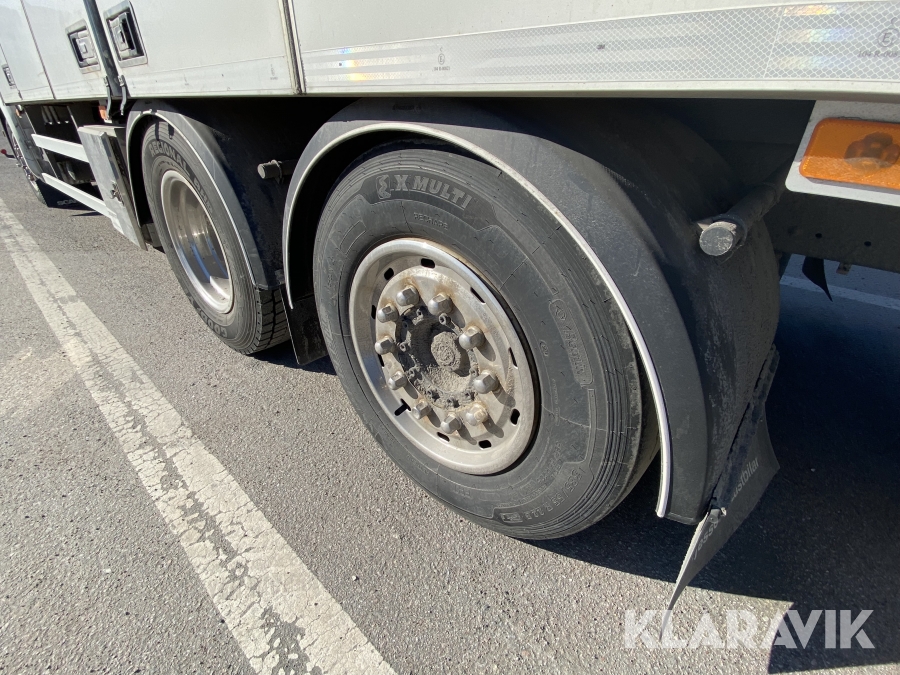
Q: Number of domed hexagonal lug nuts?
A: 10